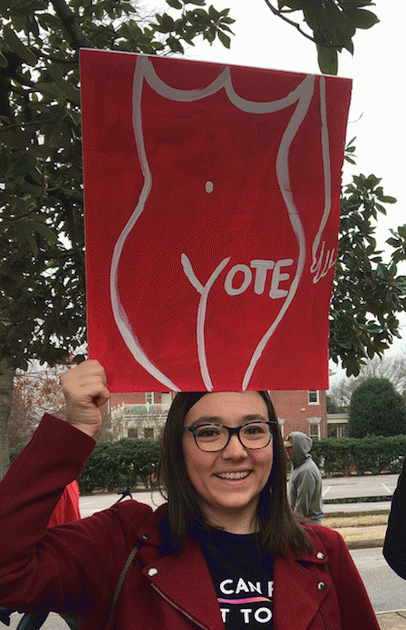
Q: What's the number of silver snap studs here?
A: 4